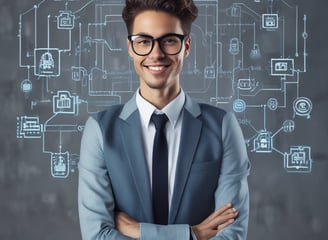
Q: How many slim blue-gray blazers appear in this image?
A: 1